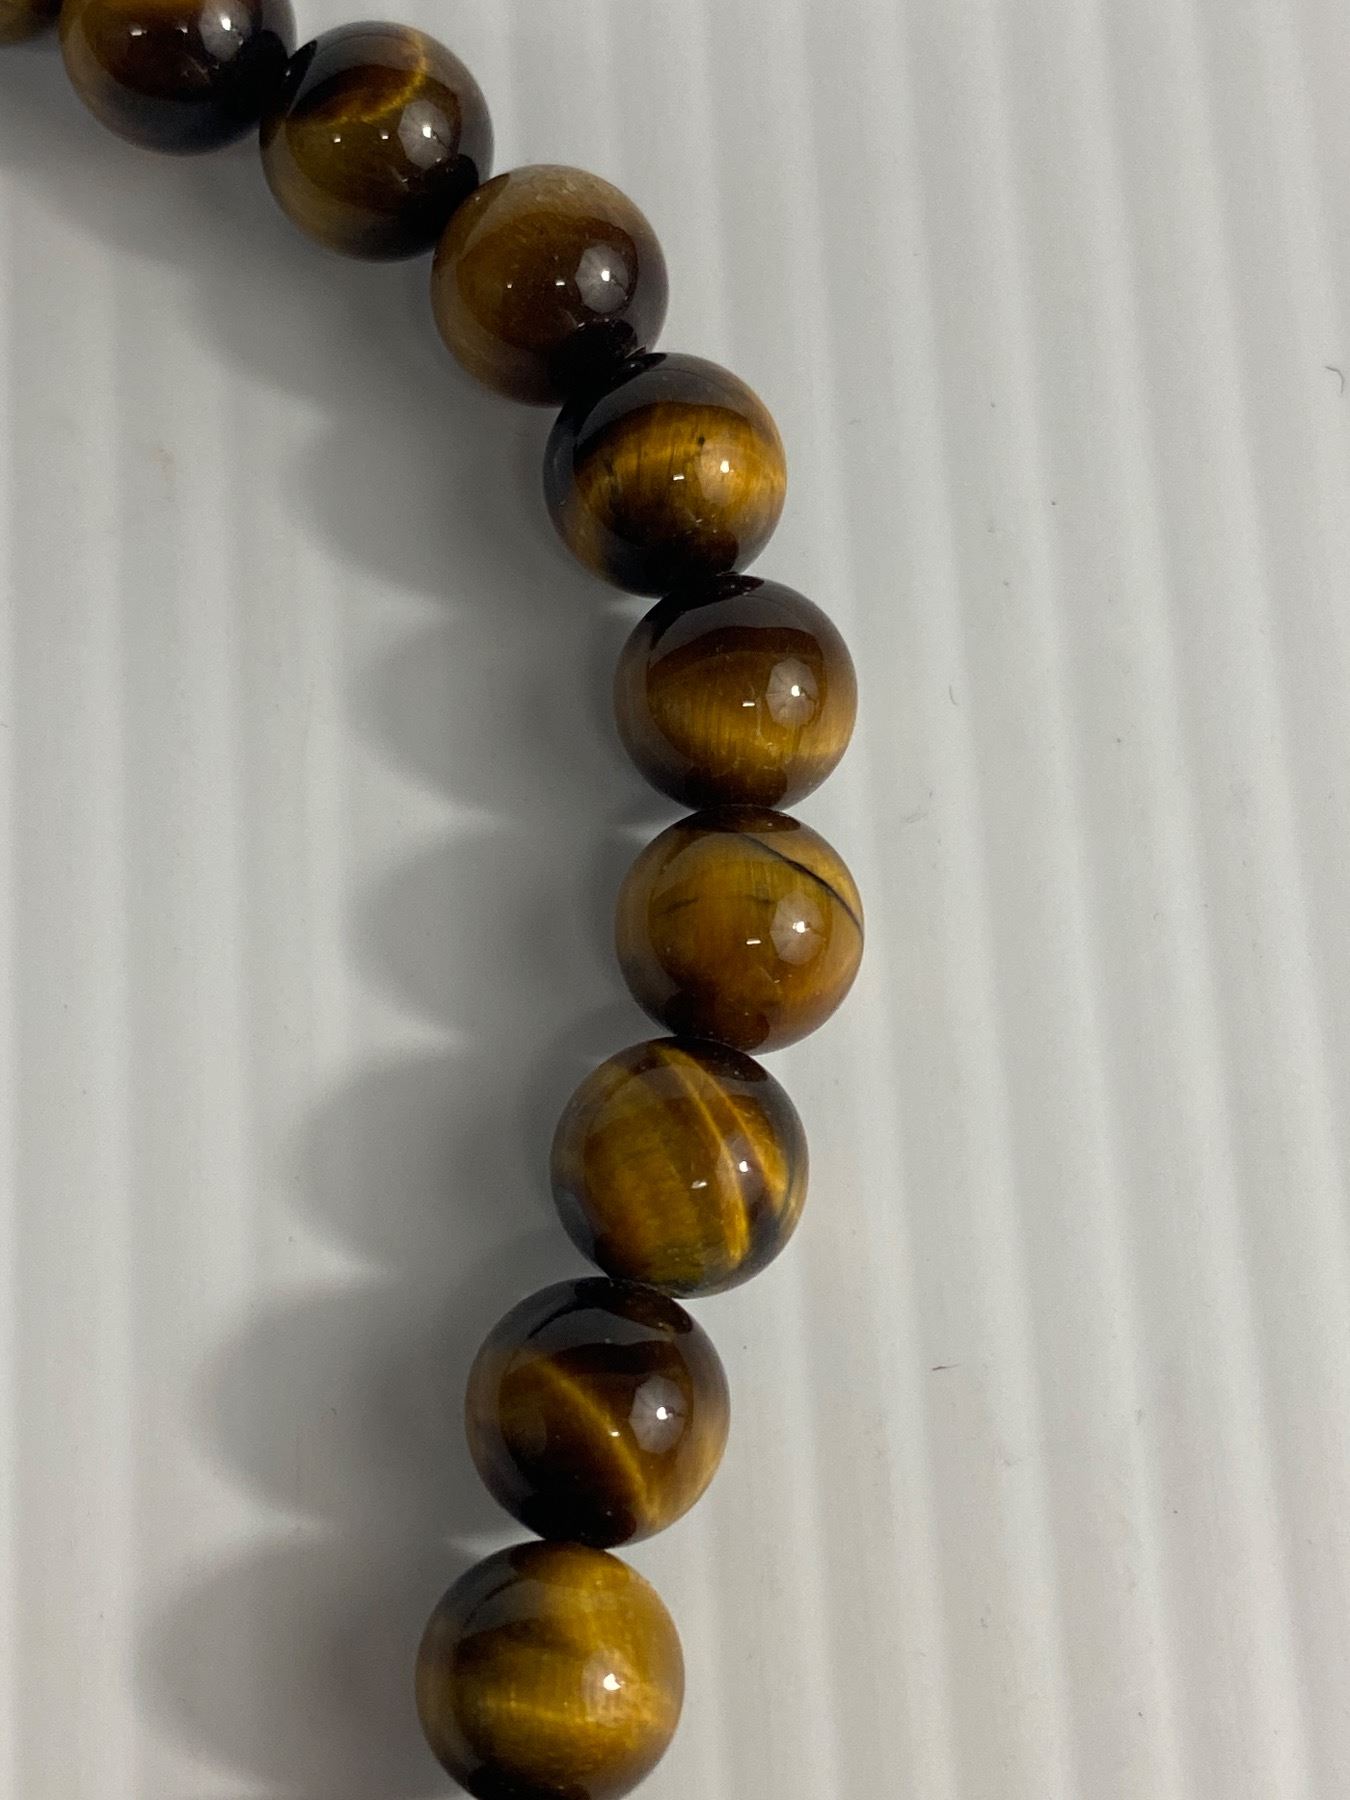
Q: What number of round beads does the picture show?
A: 10